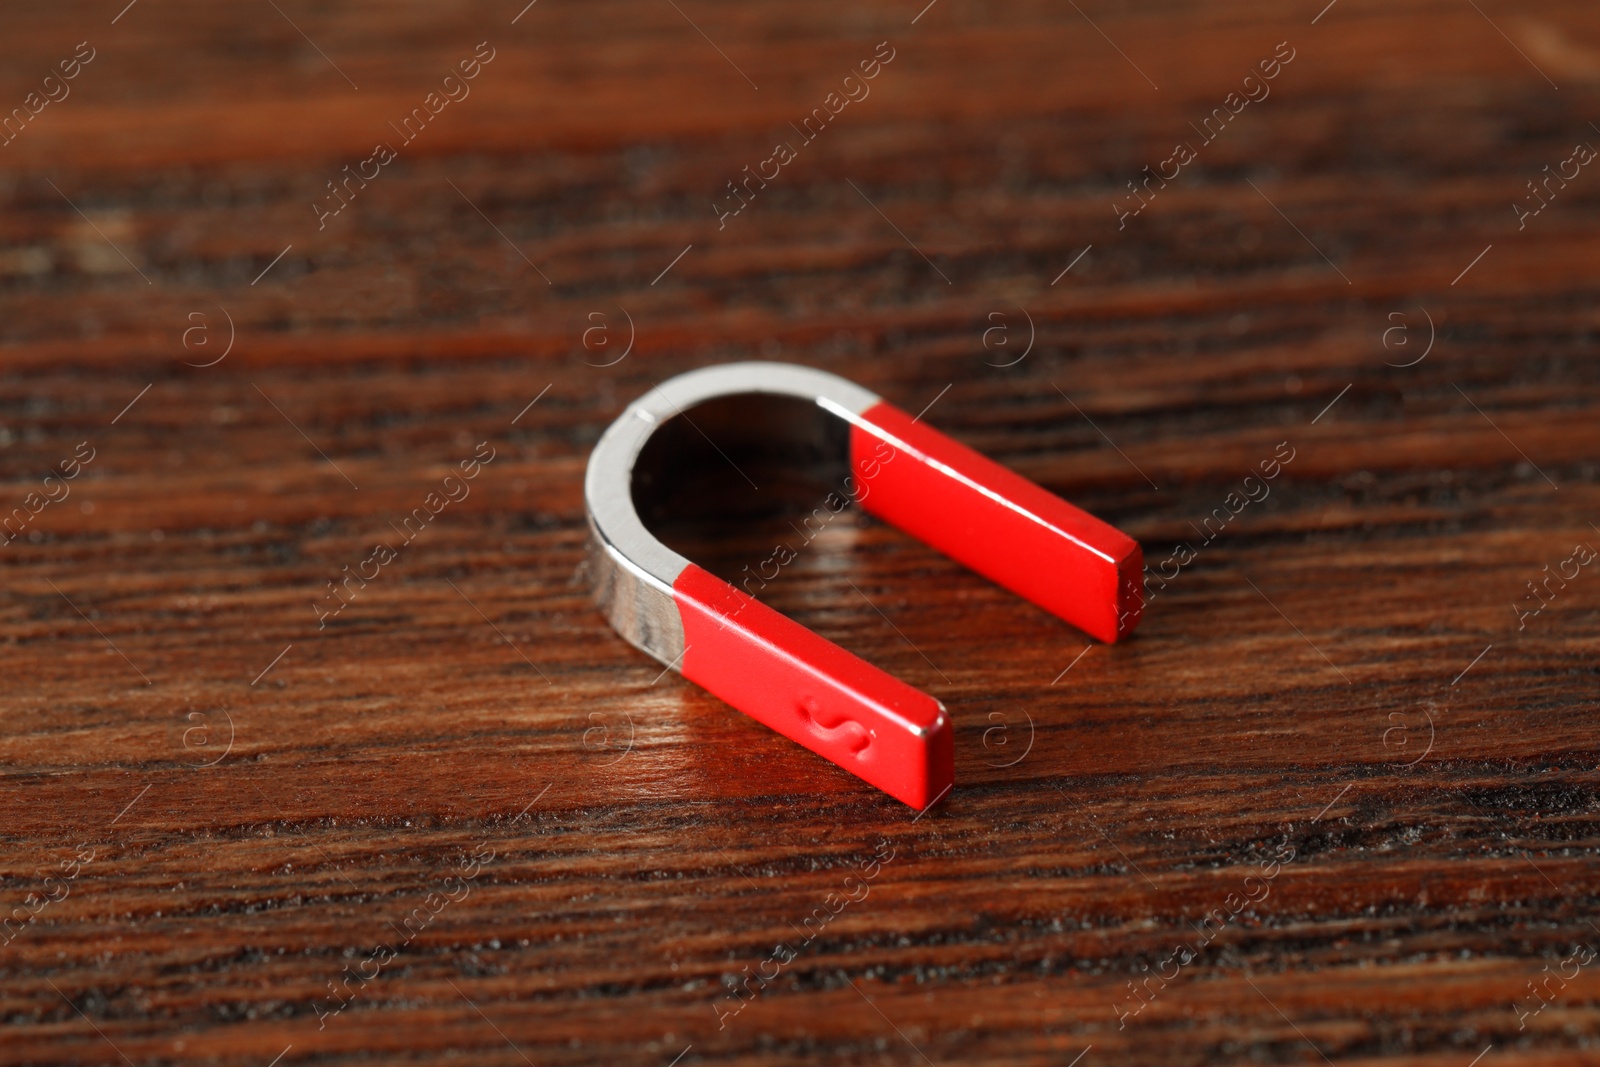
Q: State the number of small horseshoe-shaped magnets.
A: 1